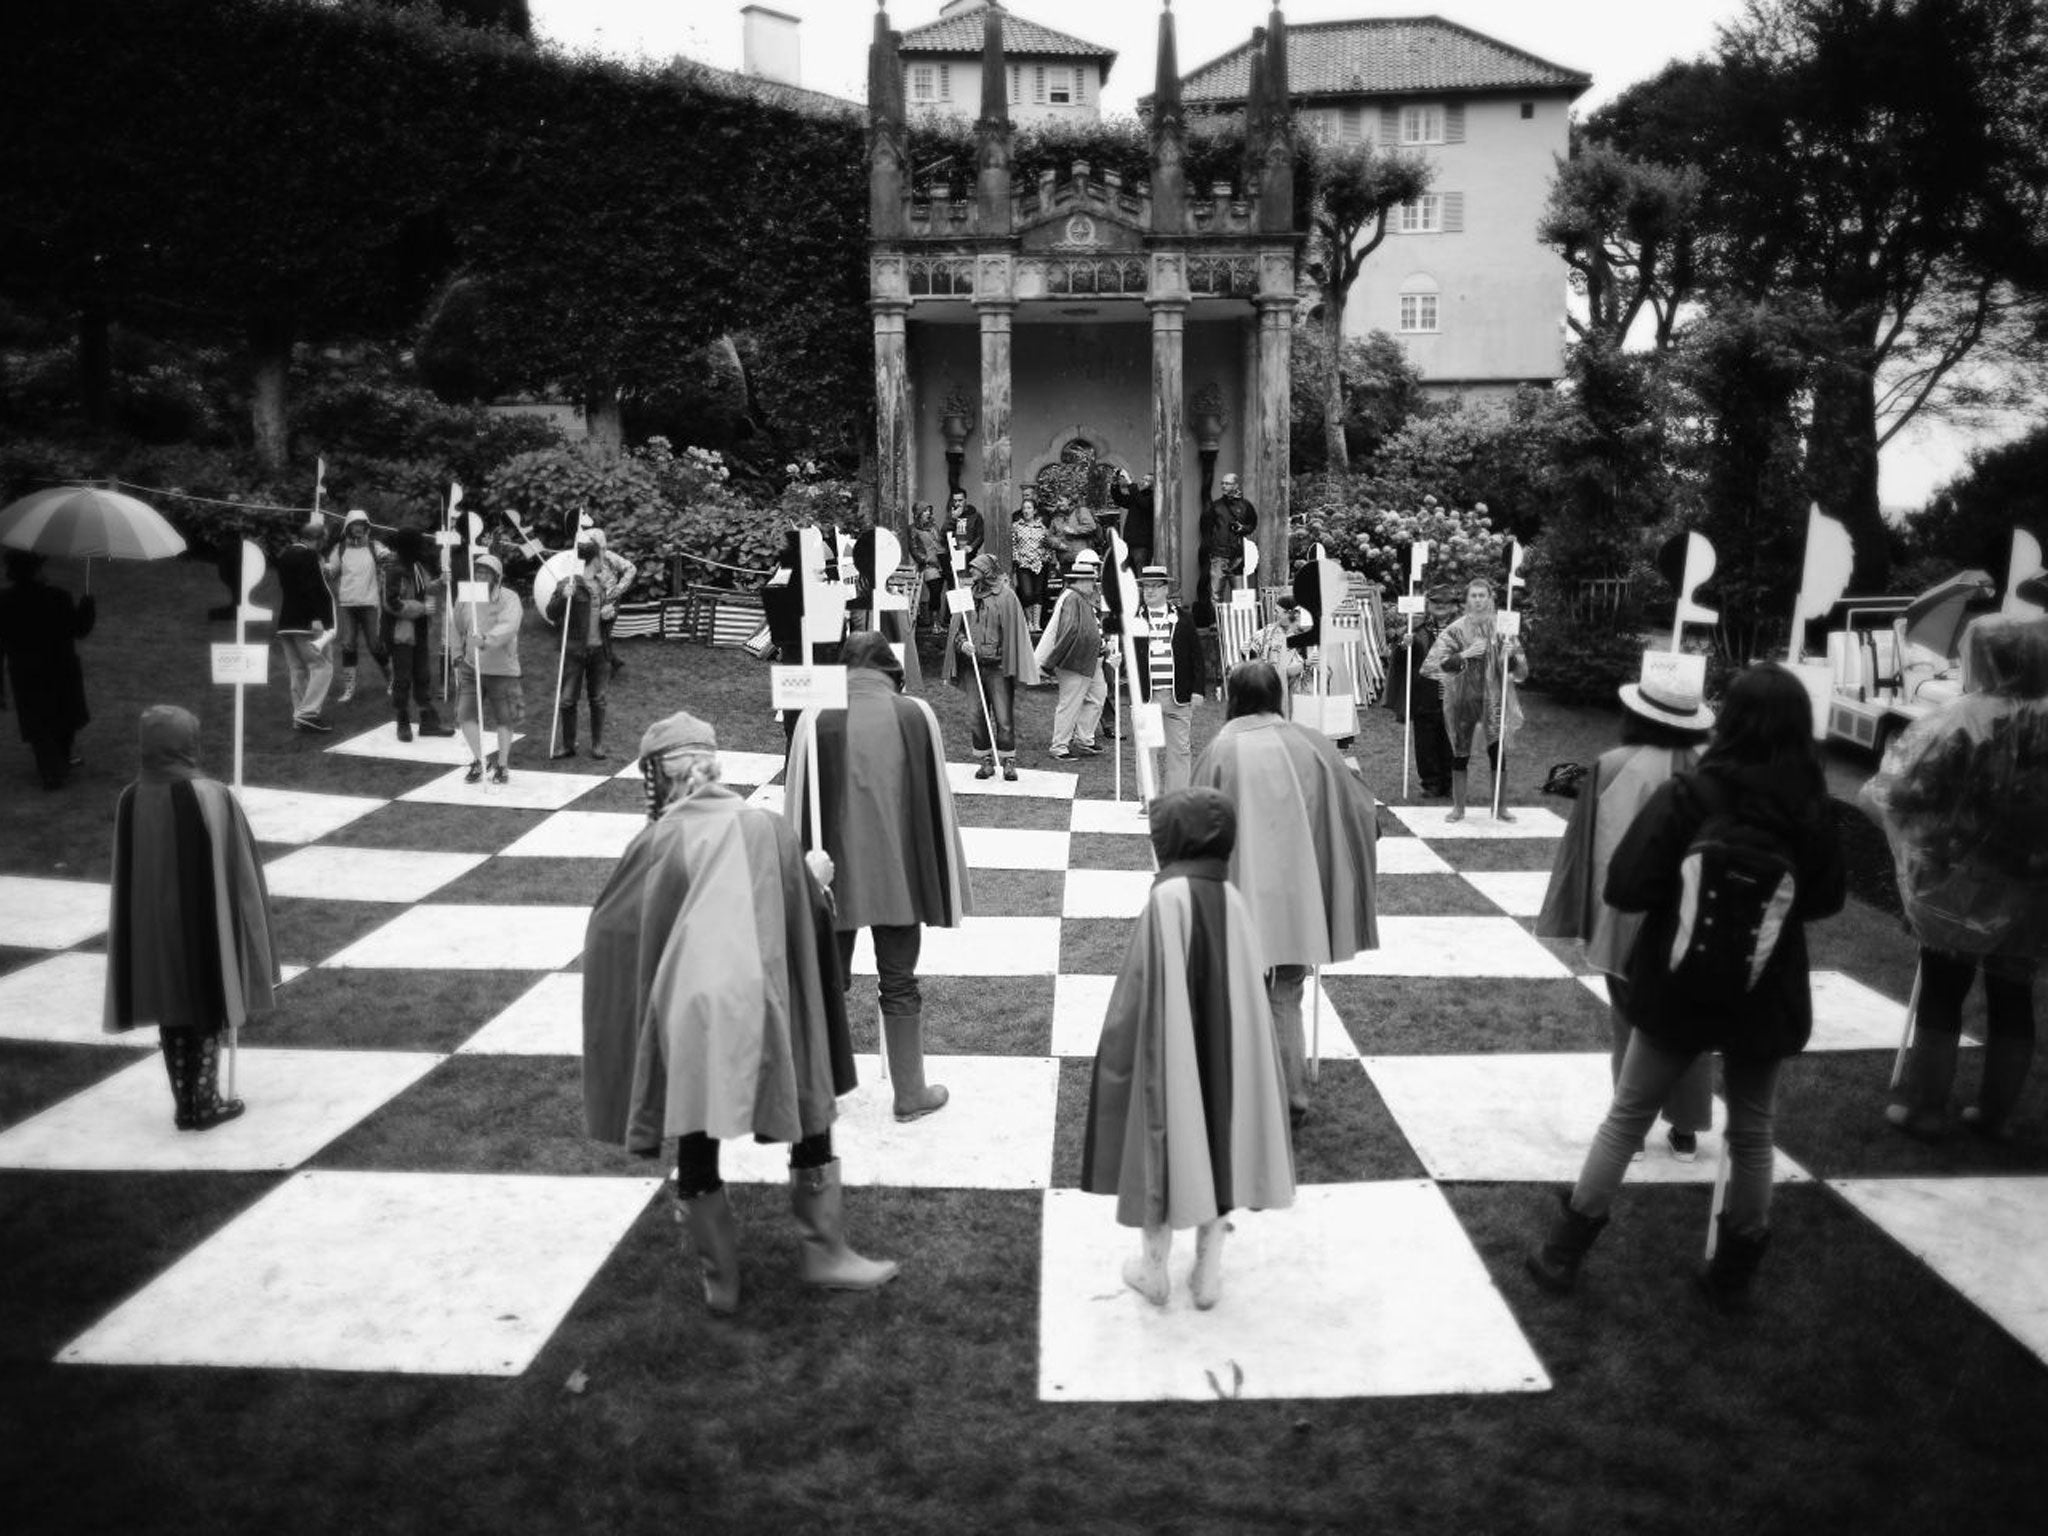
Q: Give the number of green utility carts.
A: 0